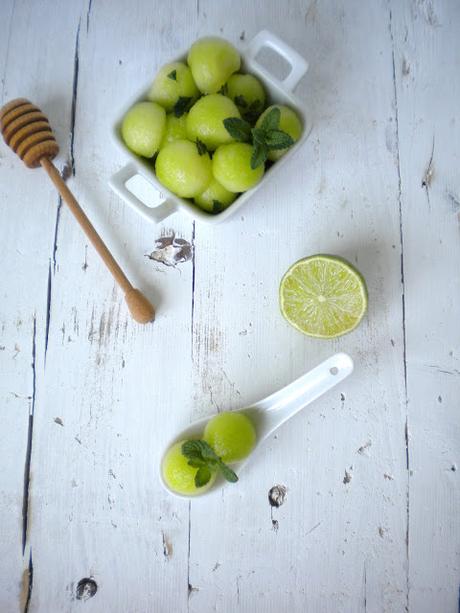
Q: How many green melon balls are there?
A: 12